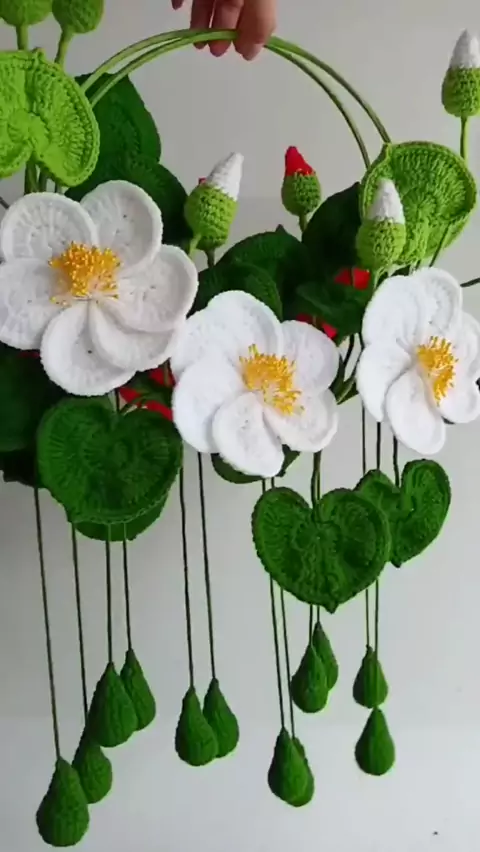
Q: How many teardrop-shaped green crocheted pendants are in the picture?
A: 12